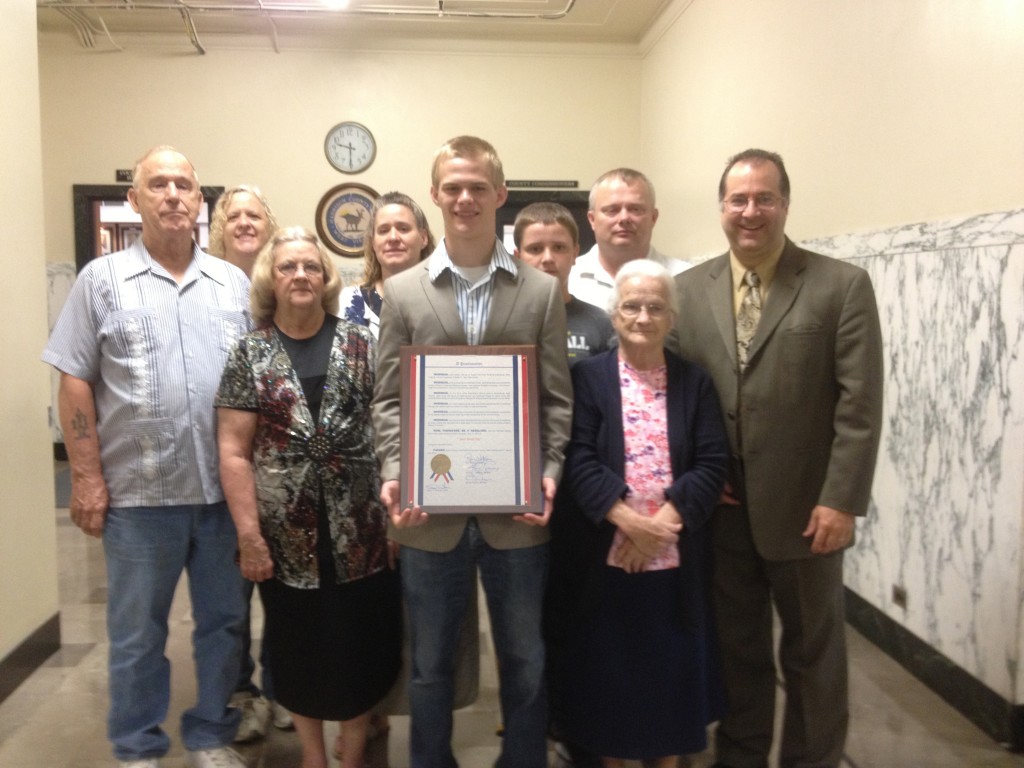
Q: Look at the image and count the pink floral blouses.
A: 1